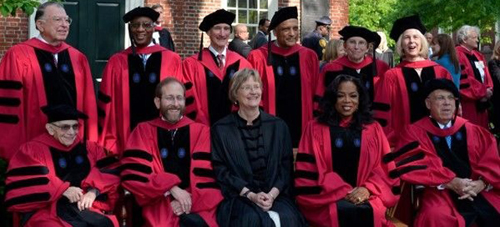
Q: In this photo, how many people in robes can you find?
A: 12